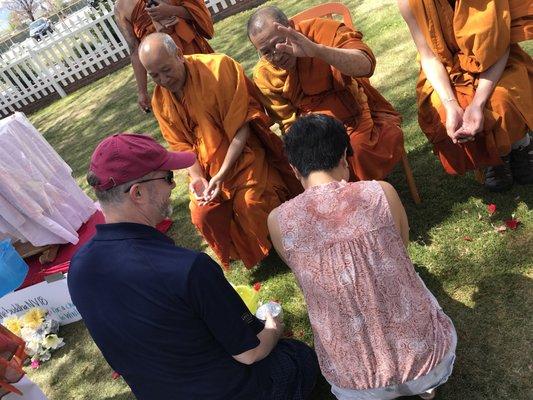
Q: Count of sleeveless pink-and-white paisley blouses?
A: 1